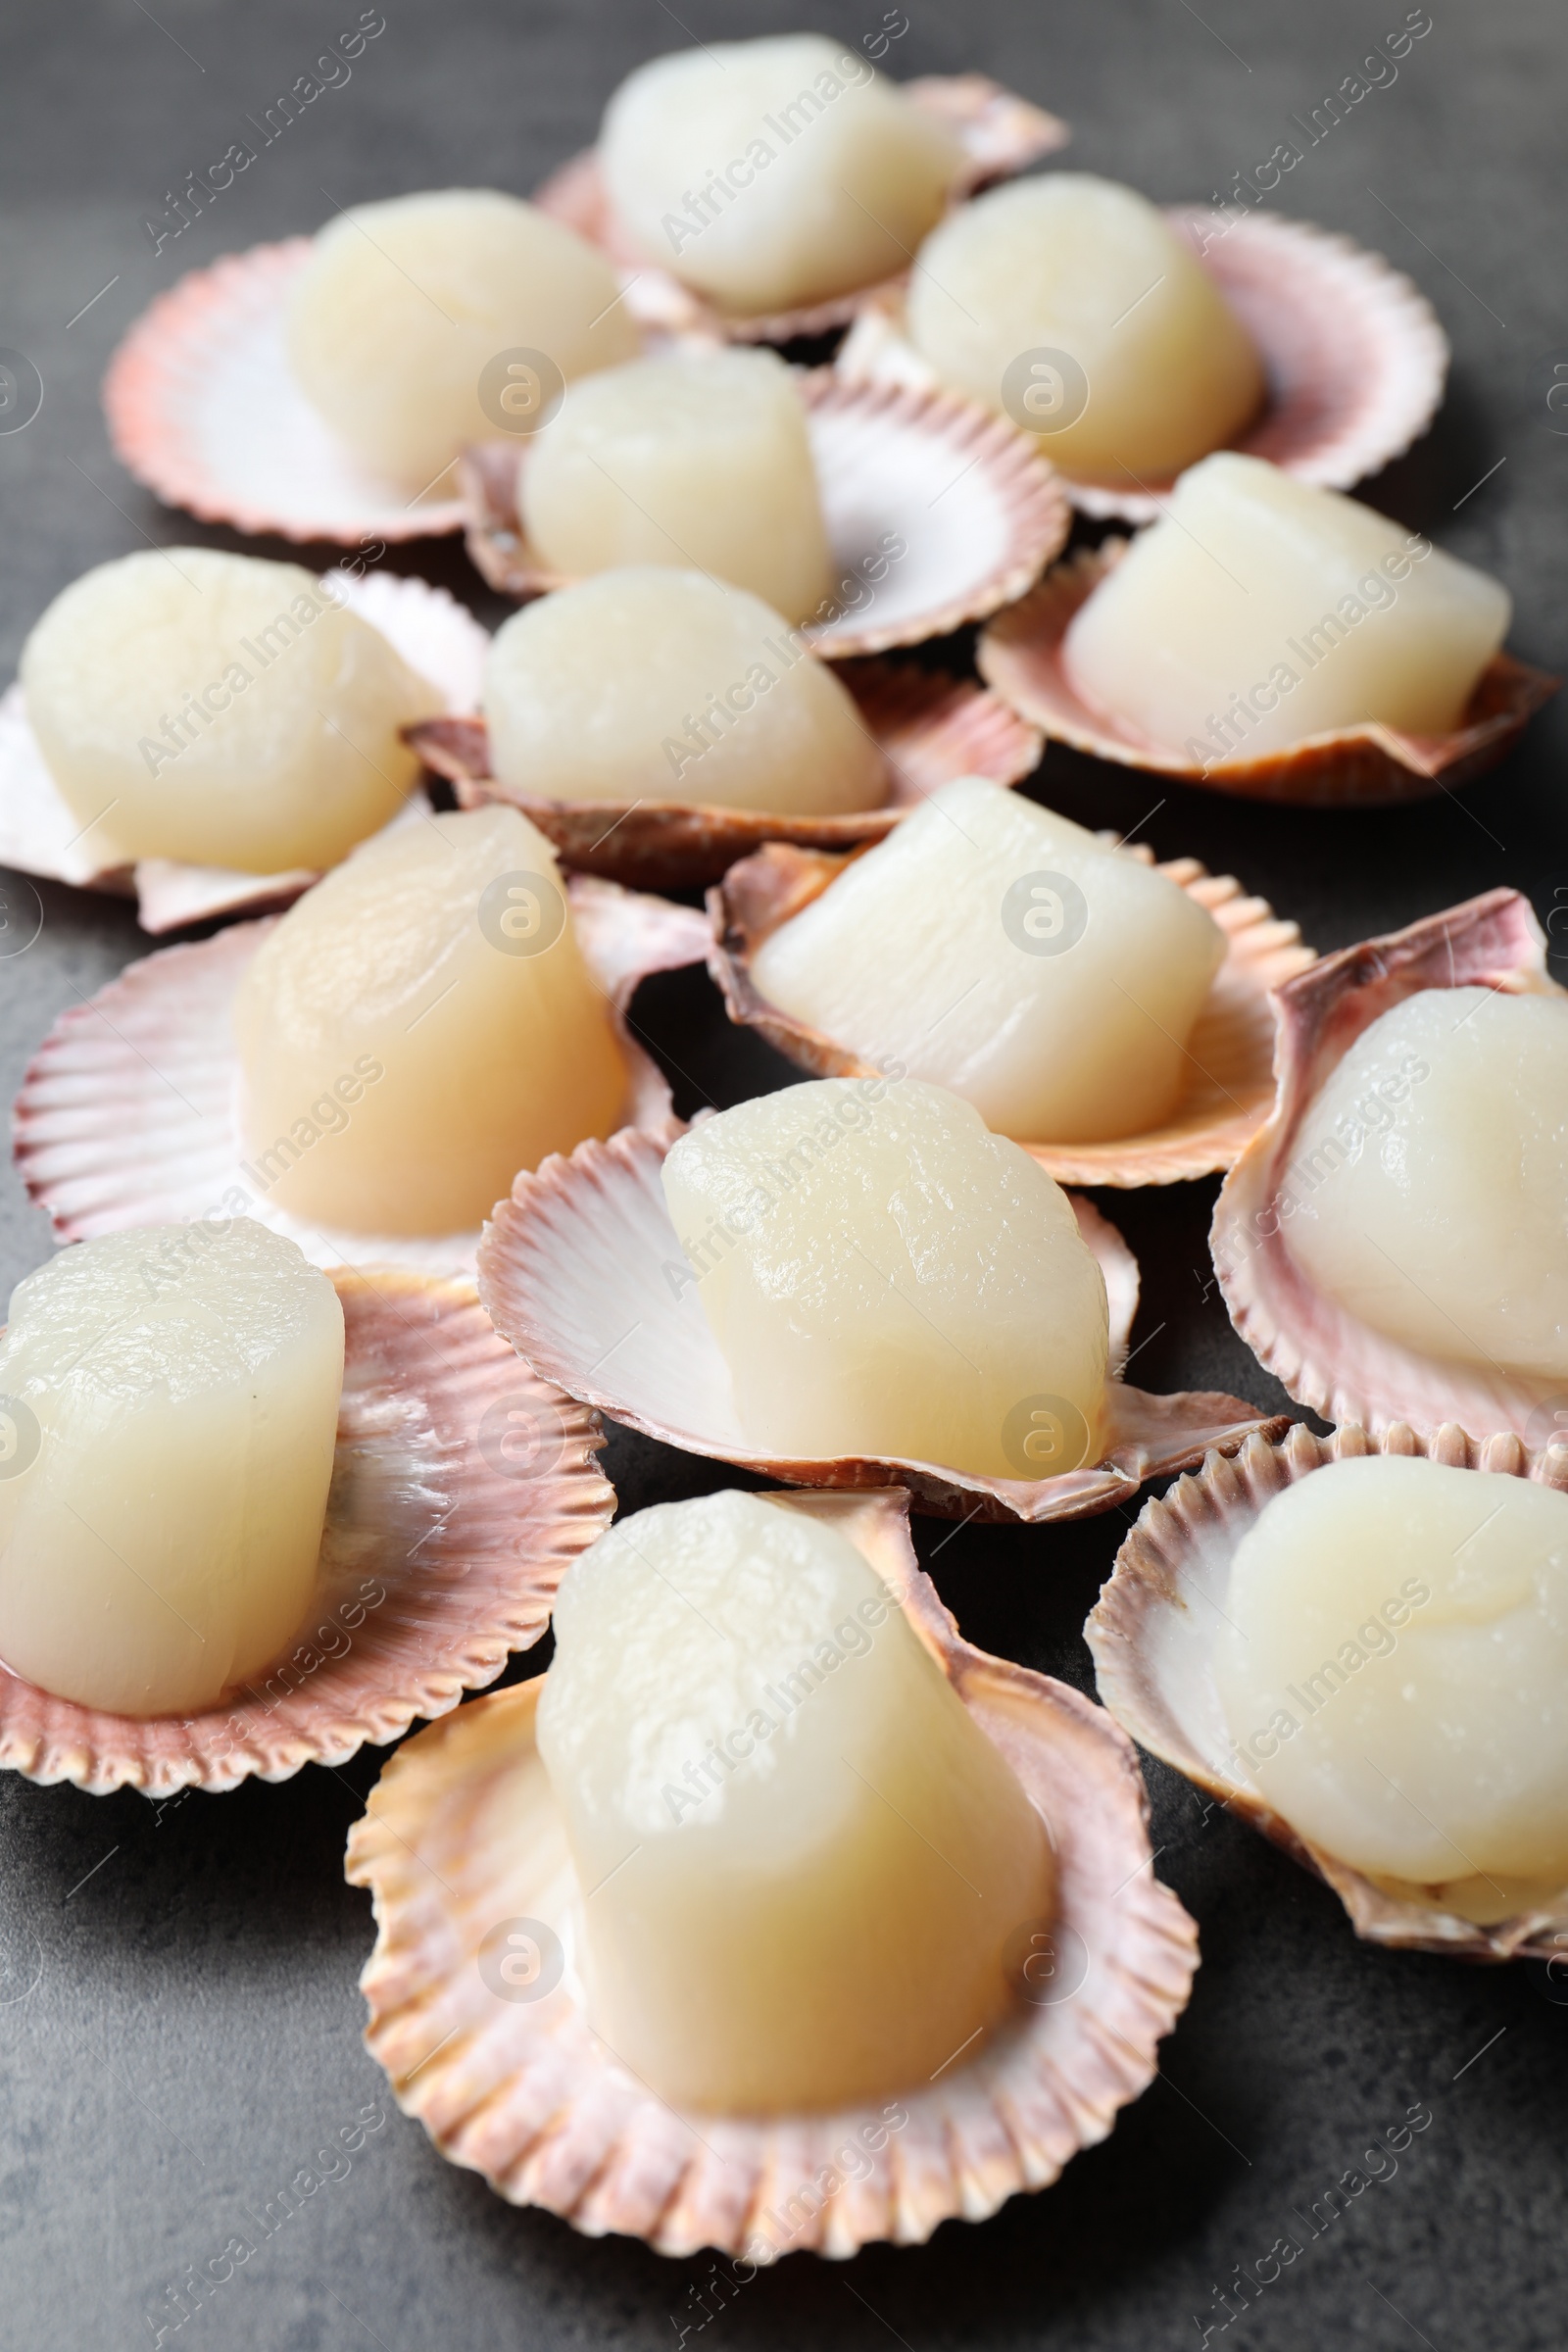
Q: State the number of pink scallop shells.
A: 14